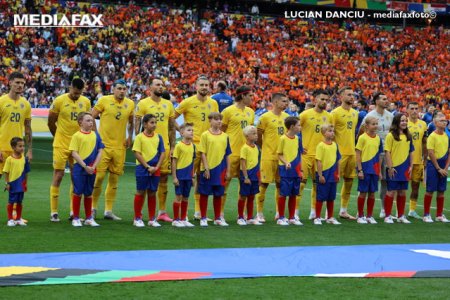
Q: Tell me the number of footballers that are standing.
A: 11